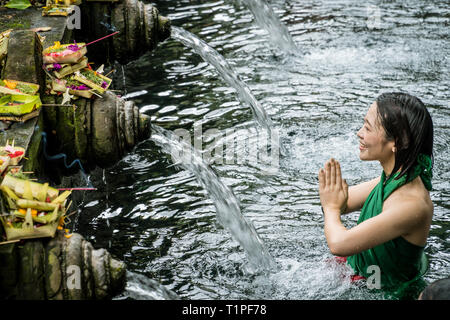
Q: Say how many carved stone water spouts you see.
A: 3